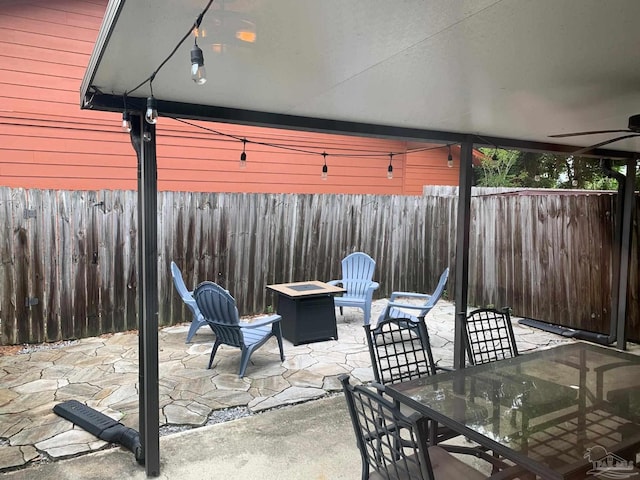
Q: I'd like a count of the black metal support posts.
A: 3